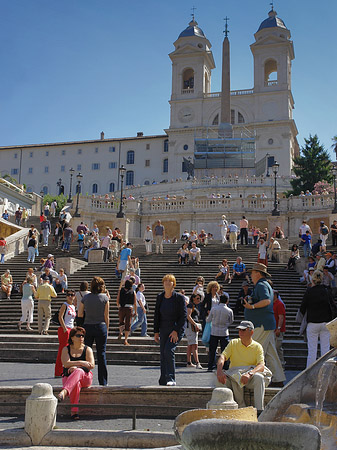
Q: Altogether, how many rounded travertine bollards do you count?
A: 2